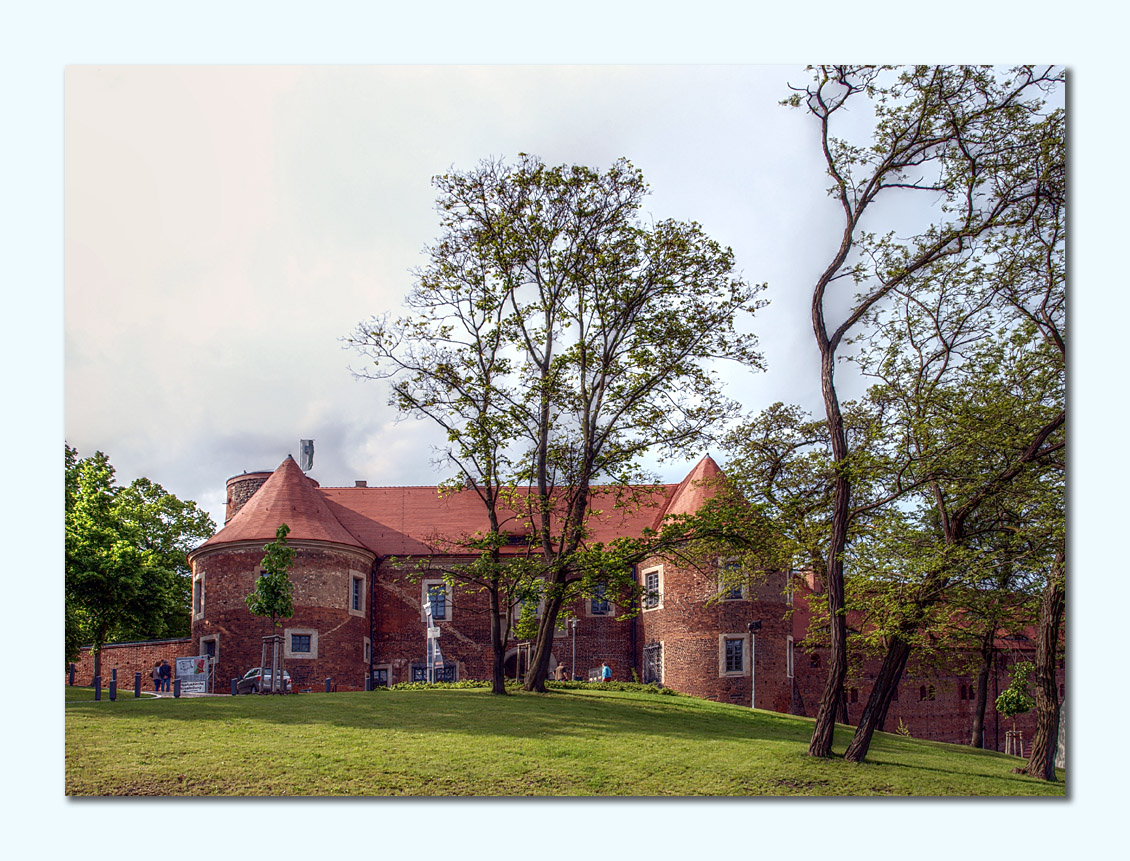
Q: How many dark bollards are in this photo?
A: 10